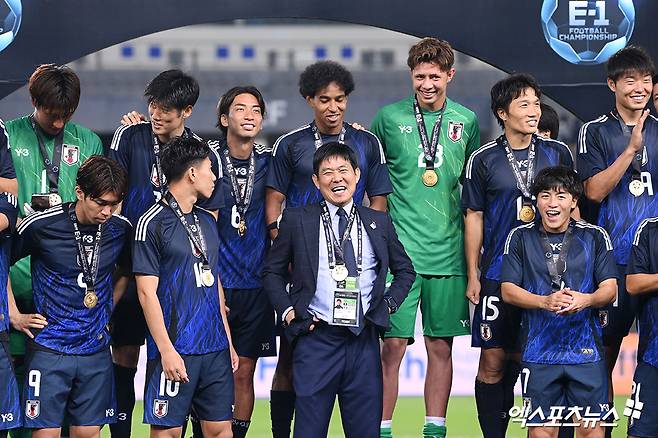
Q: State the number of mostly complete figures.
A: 11